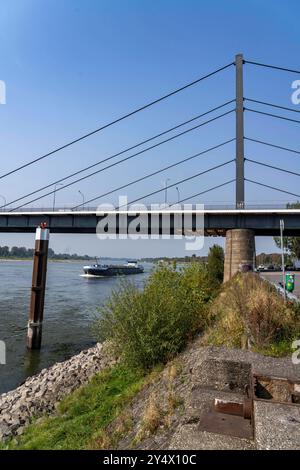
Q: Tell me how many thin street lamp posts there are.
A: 5